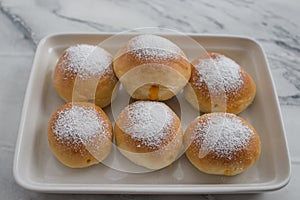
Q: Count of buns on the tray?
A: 6